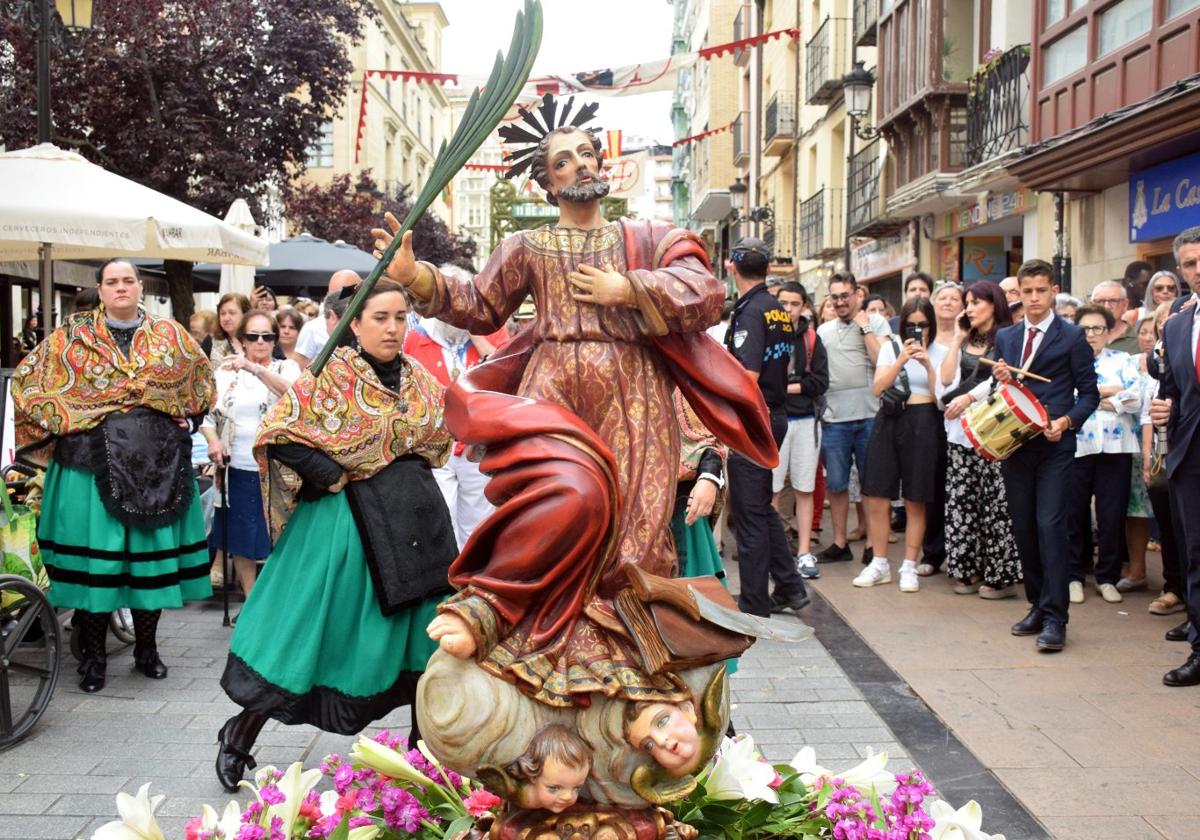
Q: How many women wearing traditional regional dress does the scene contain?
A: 3